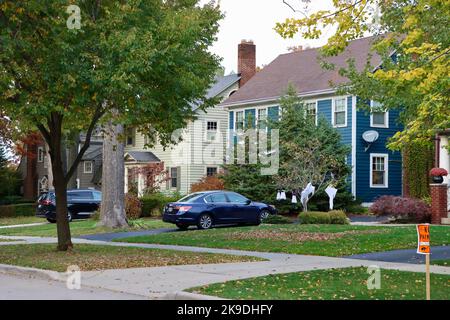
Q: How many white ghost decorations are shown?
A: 5